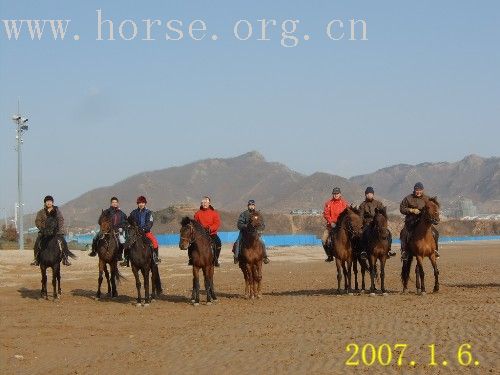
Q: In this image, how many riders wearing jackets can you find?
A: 8